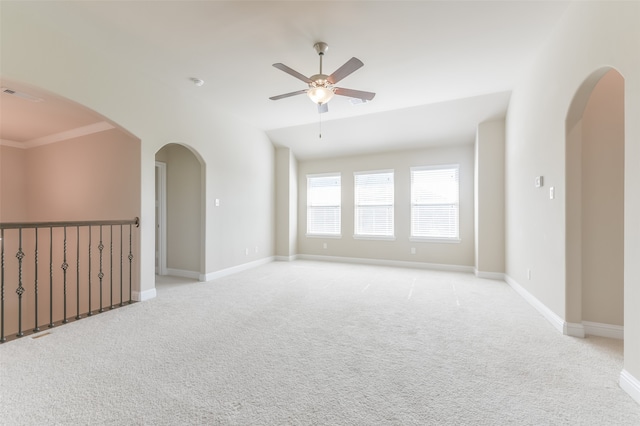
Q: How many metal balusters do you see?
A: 11